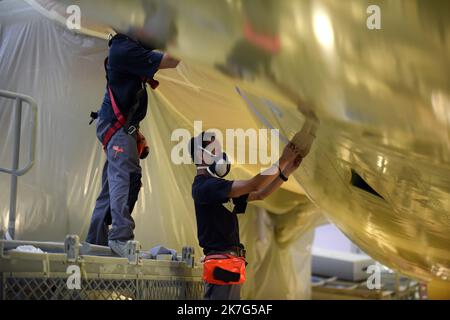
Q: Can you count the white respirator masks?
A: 1